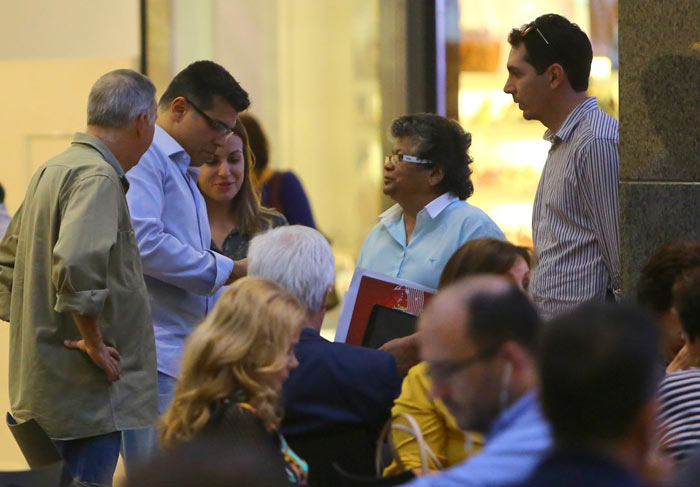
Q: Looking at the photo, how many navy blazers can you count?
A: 1